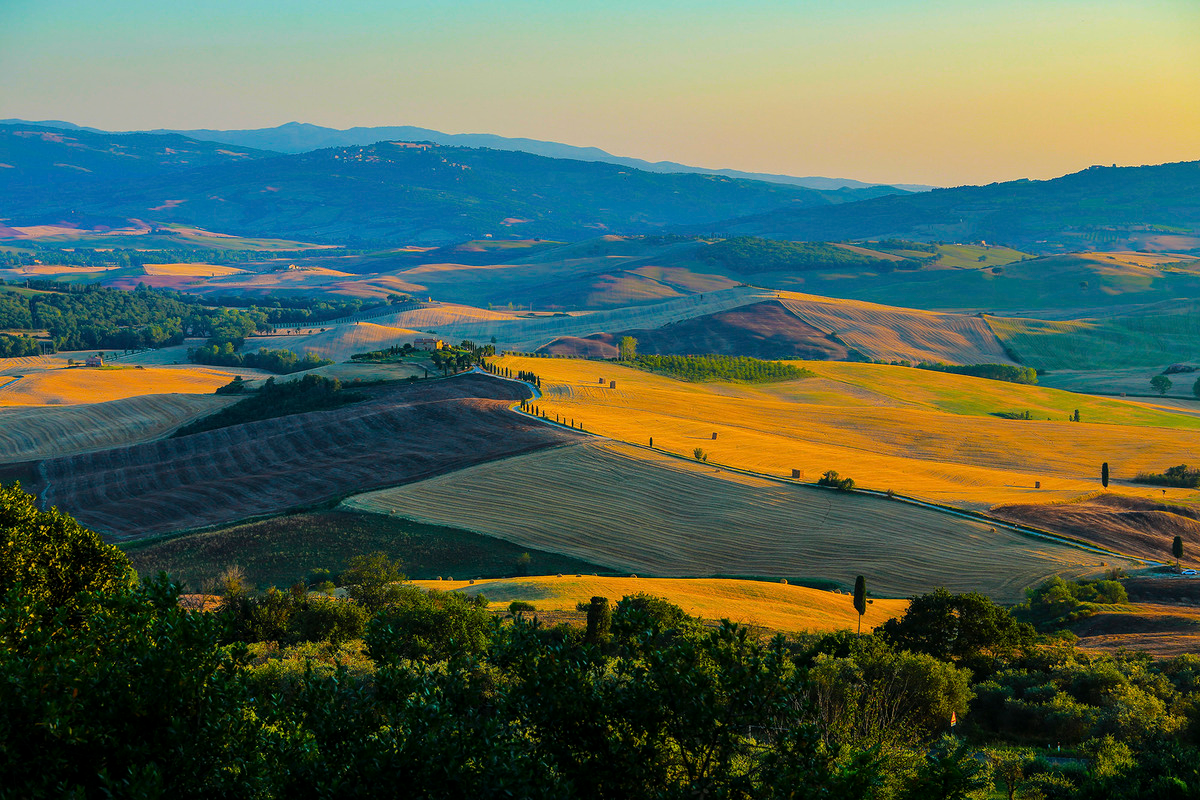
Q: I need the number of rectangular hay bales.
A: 5